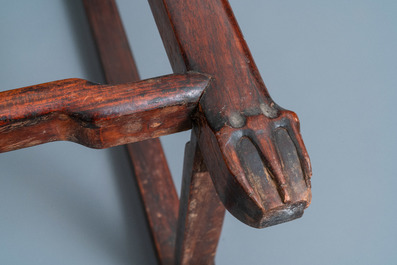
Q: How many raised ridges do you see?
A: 3